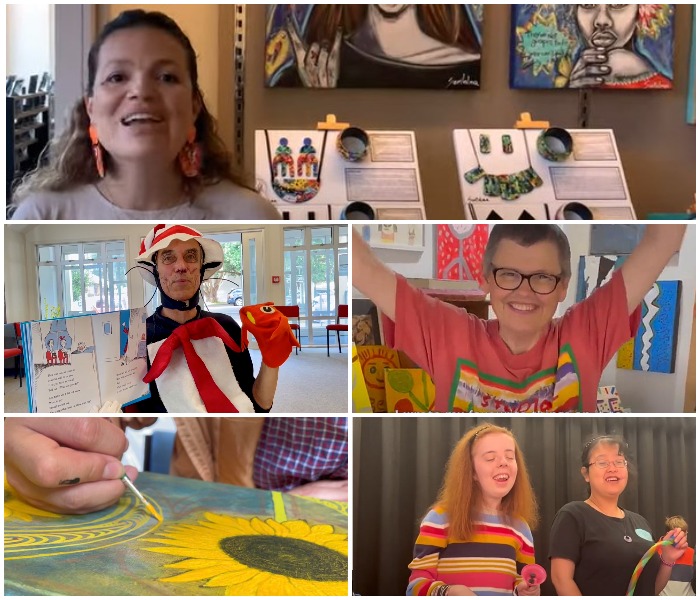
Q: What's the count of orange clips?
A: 2